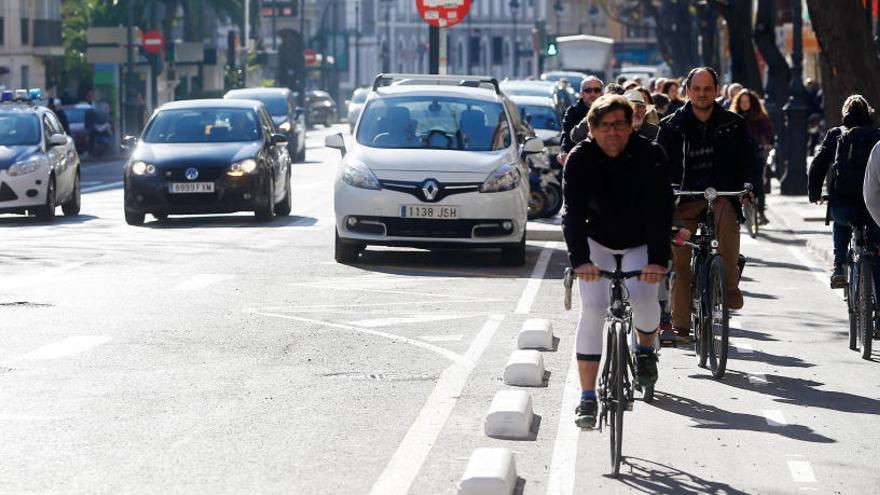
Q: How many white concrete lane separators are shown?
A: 4